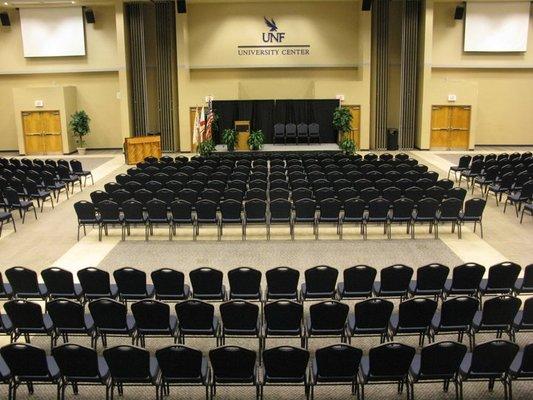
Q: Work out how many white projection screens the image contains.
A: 2